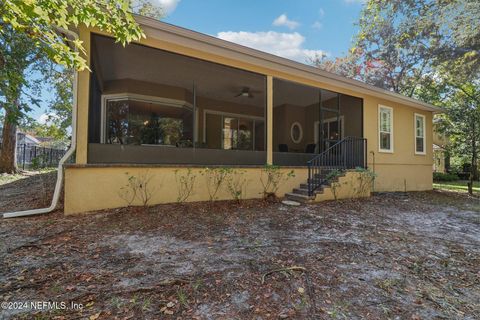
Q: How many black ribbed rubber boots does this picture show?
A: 0